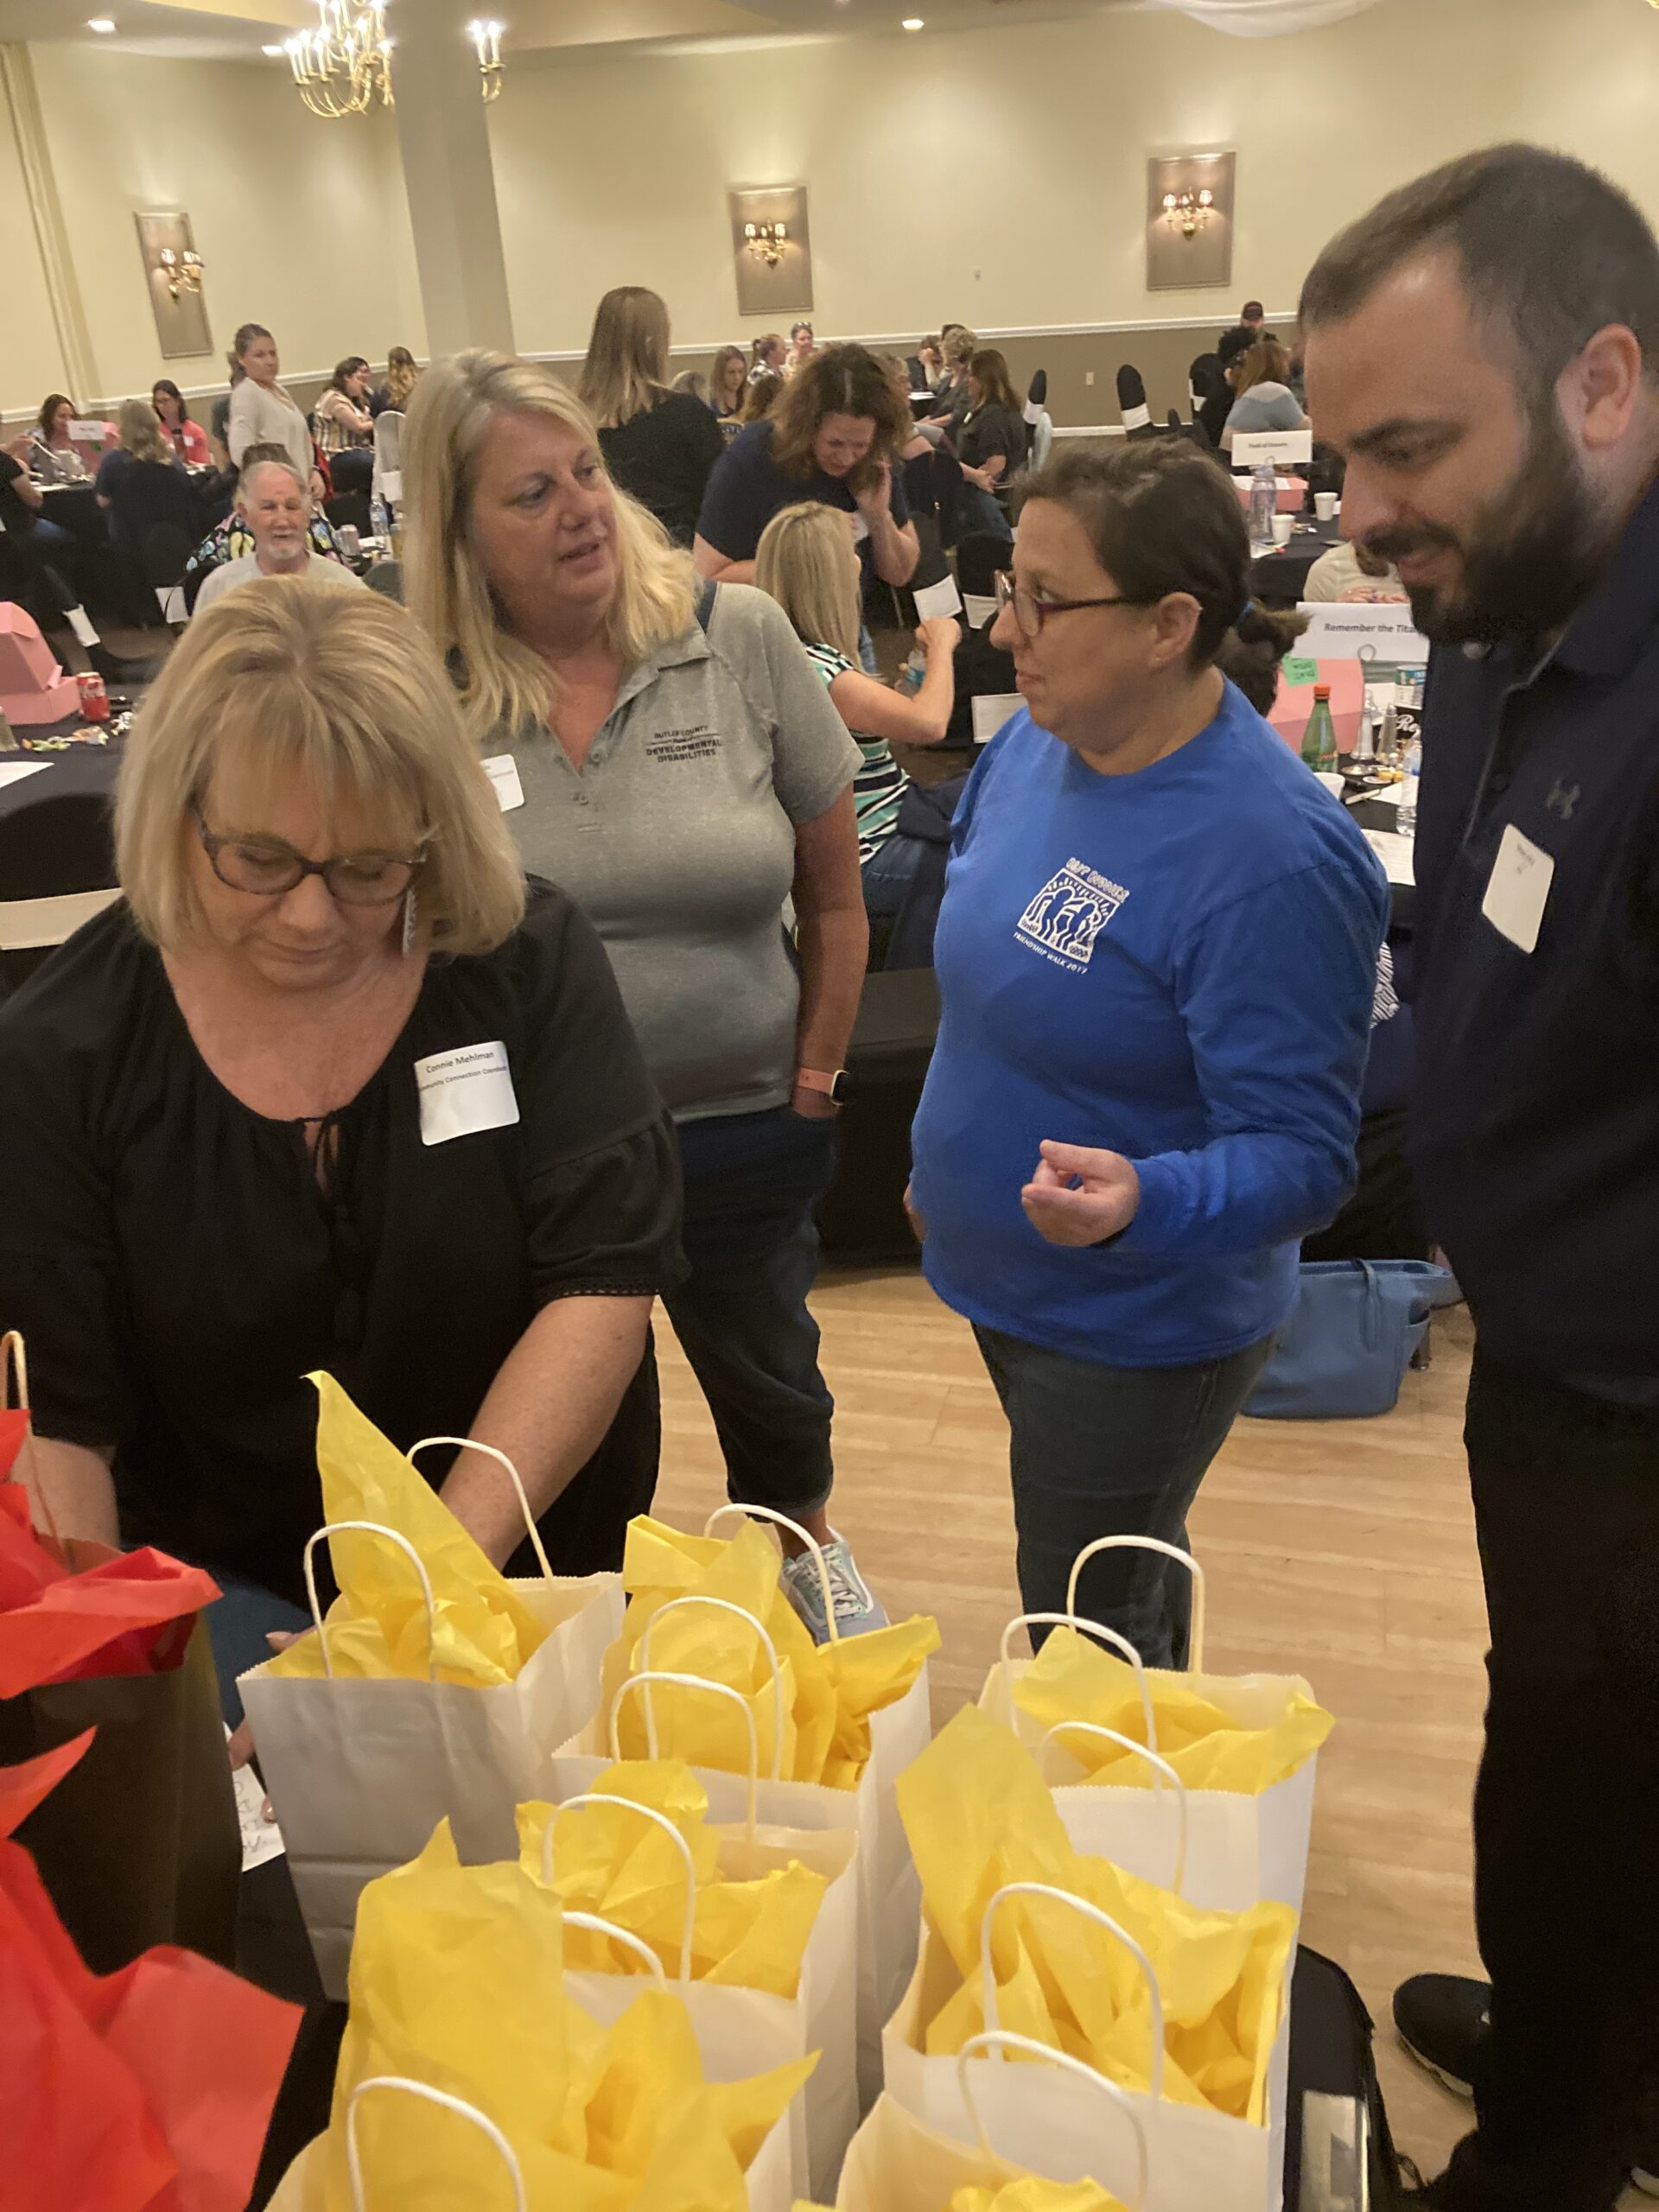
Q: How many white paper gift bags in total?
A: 7